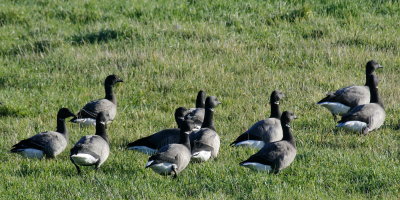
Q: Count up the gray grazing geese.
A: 11